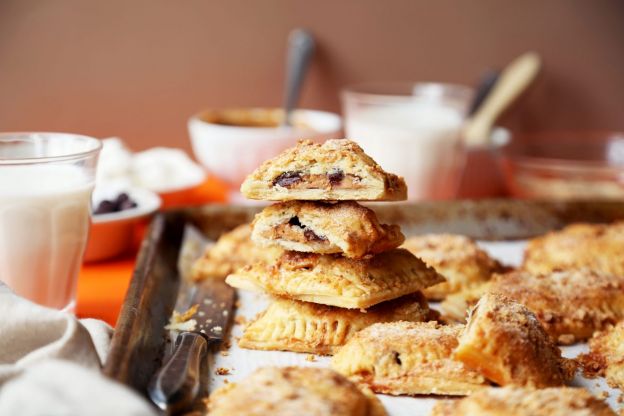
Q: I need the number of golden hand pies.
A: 13